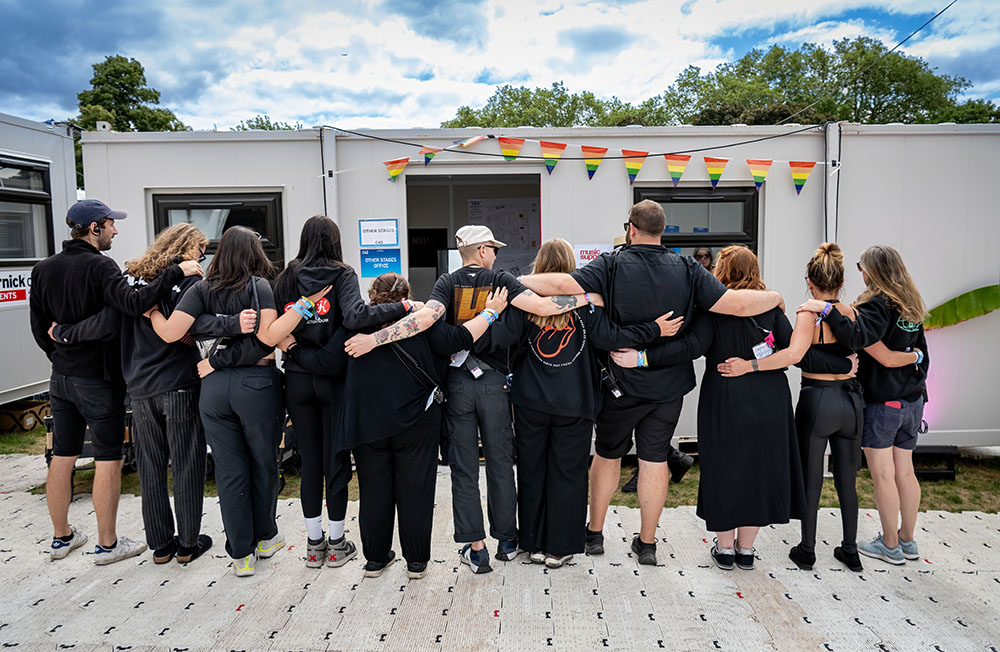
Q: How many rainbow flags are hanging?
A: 11